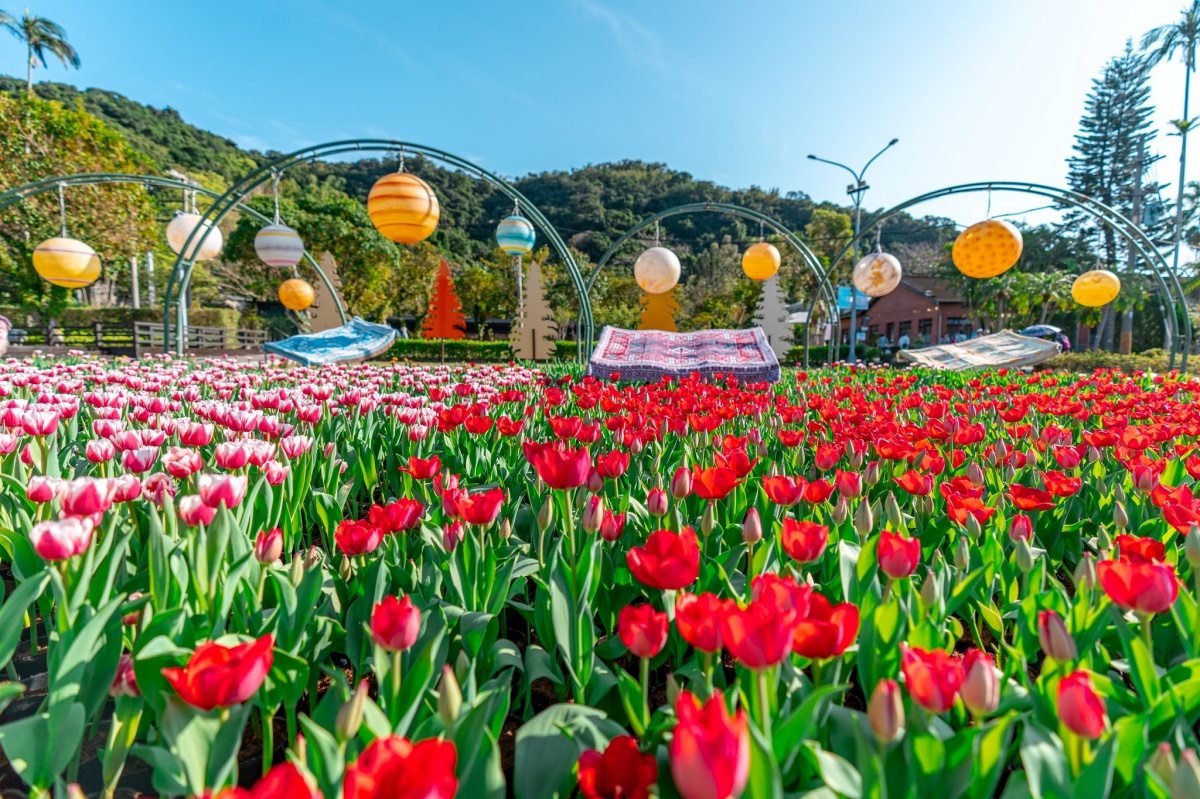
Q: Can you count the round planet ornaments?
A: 11